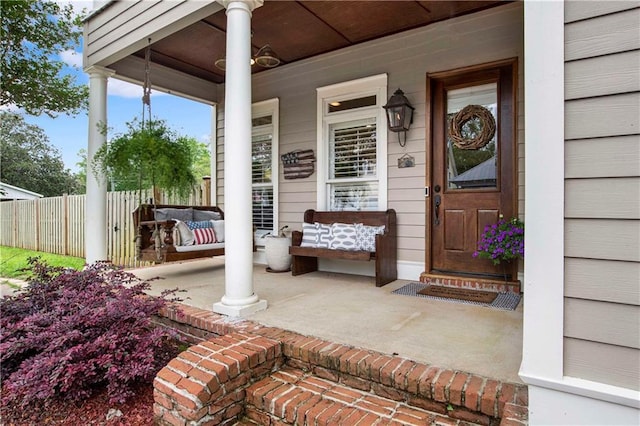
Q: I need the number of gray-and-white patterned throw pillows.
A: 4